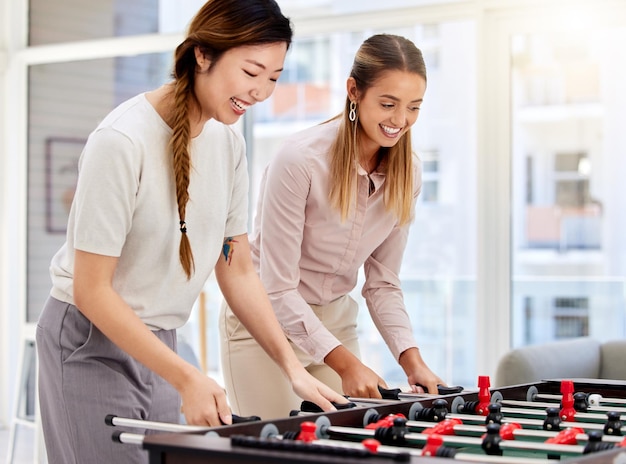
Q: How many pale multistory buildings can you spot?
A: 1